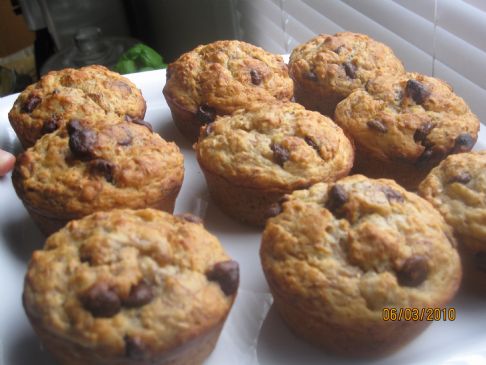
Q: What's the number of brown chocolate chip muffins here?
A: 9